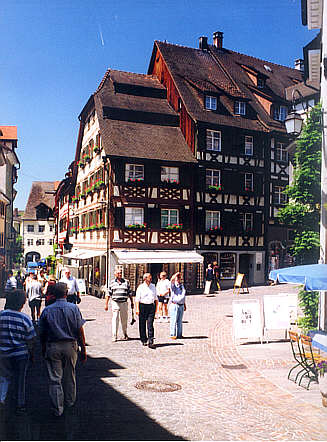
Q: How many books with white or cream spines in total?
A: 0